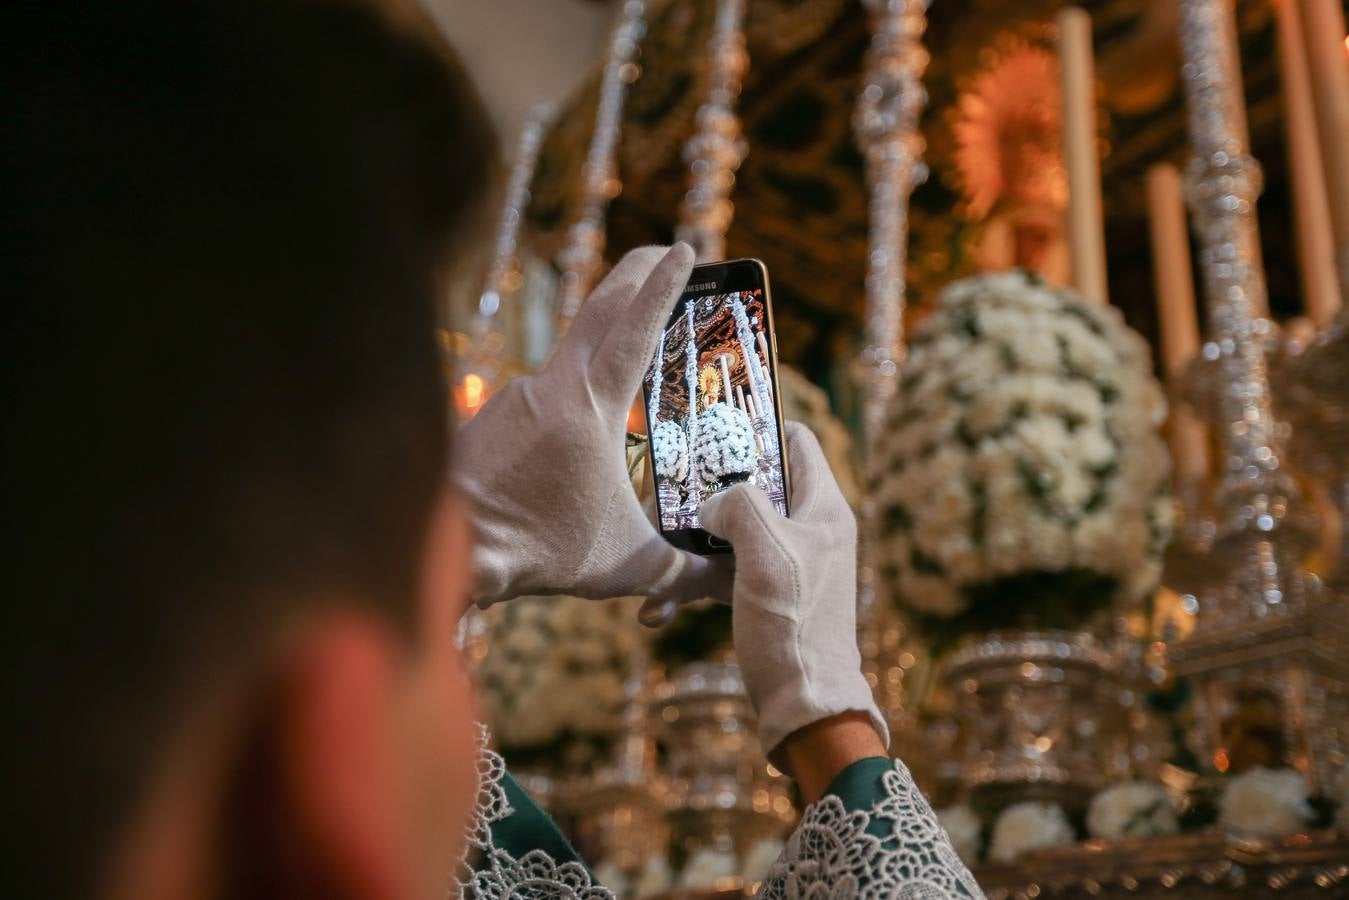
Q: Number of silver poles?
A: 5